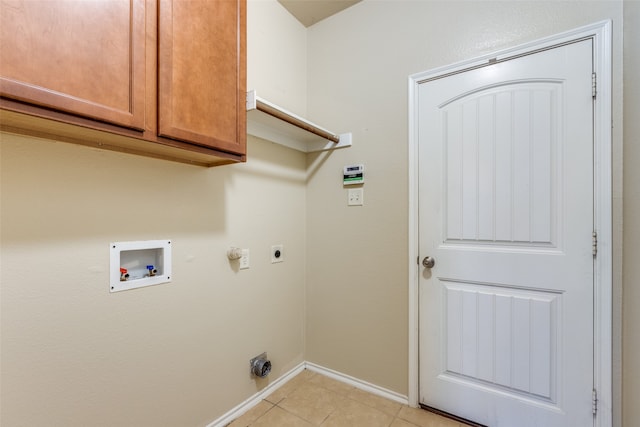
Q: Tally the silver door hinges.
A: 3